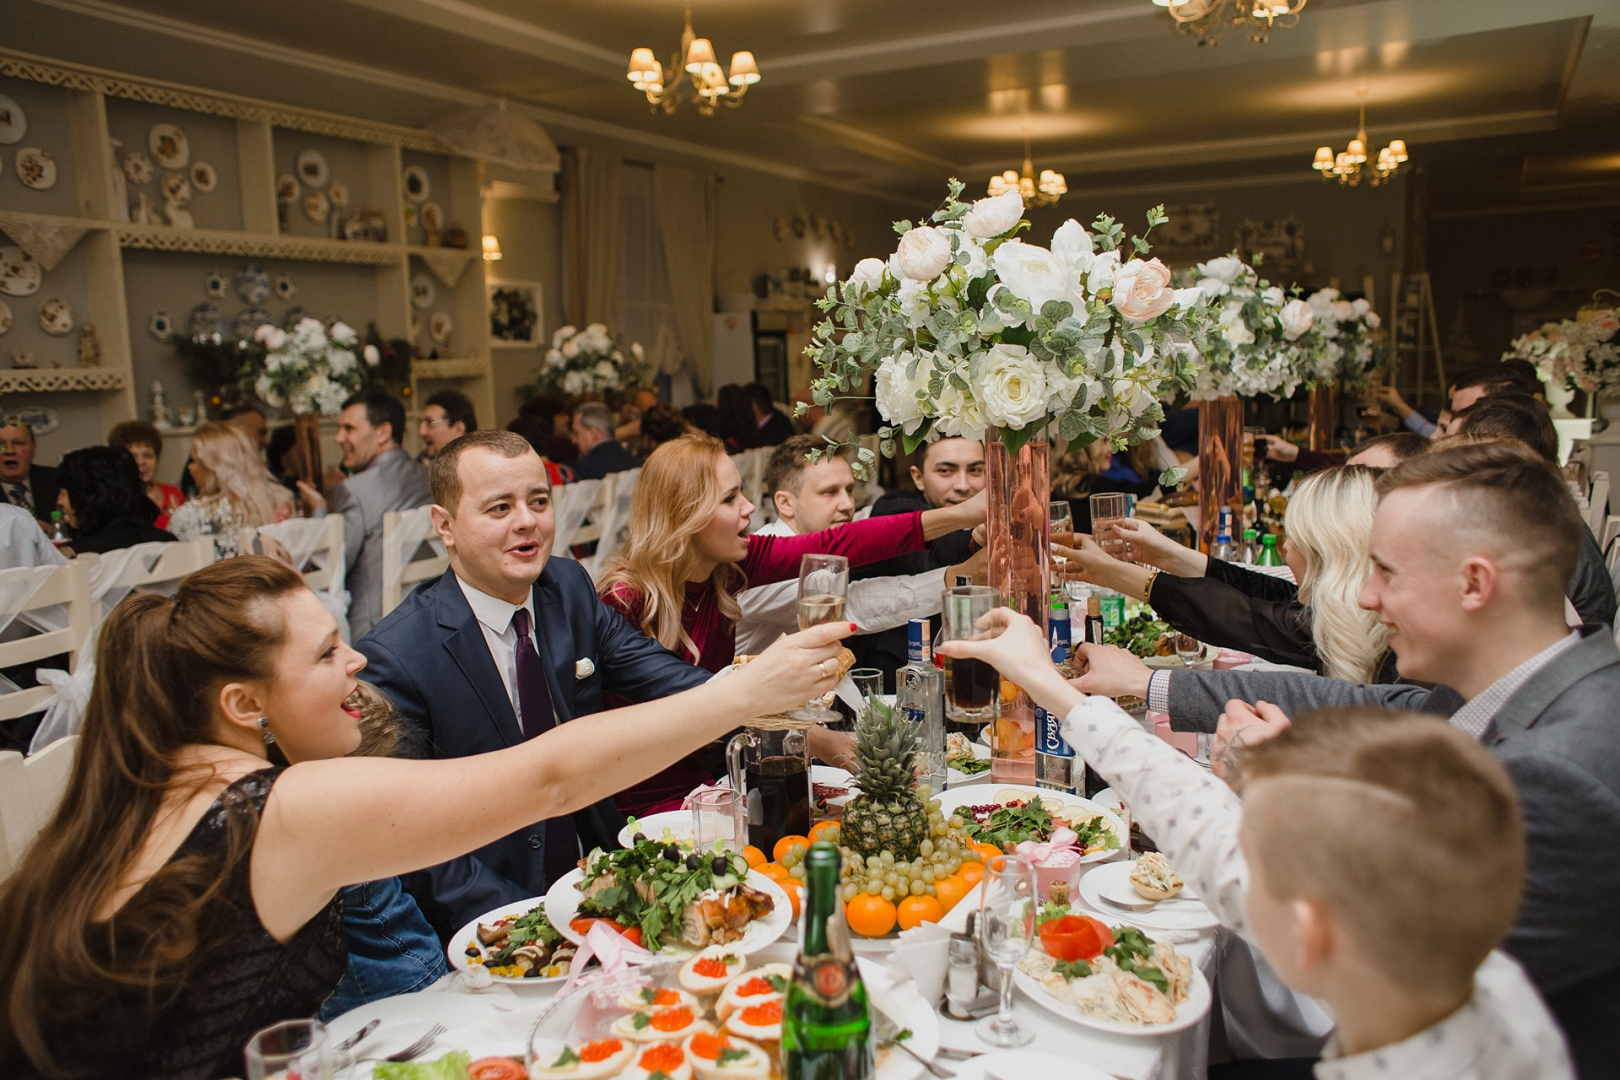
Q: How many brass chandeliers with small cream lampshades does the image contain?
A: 4